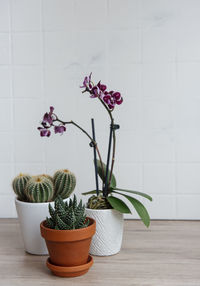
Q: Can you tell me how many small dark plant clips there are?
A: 2